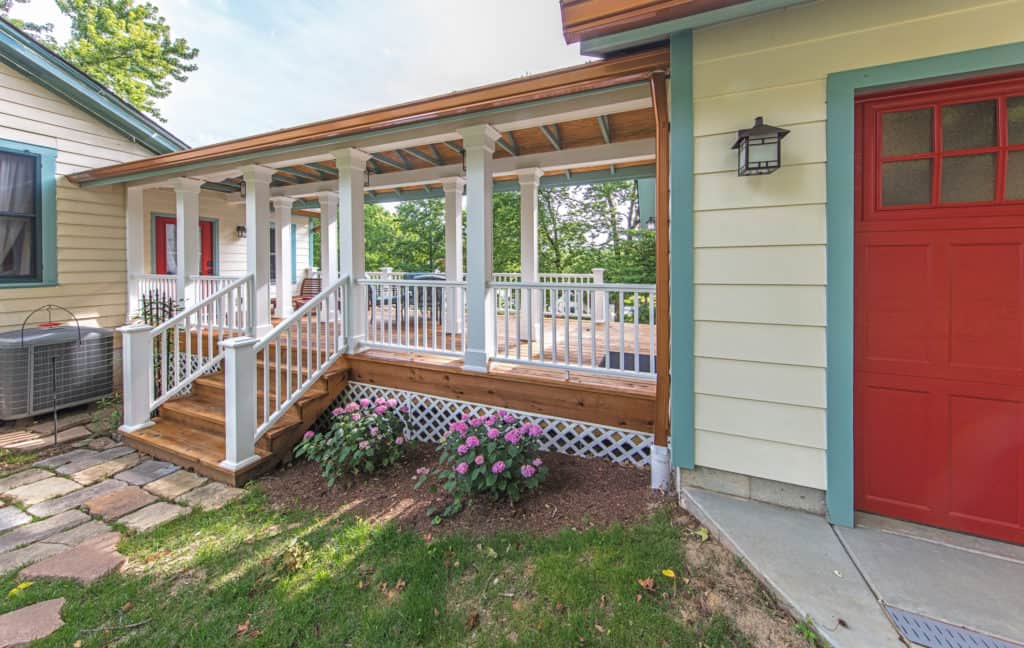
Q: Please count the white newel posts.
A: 2